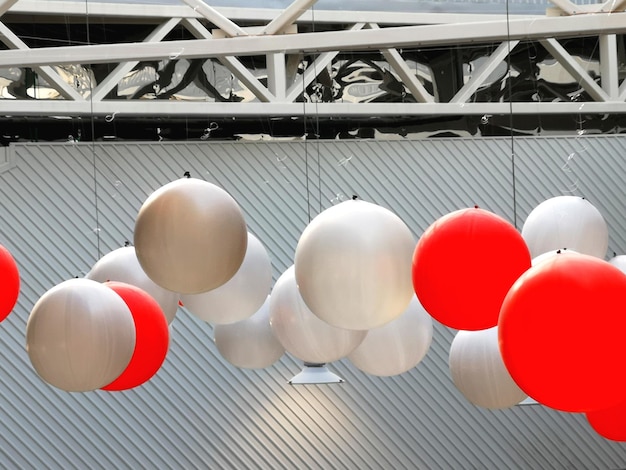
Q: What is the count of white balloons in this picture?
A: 12